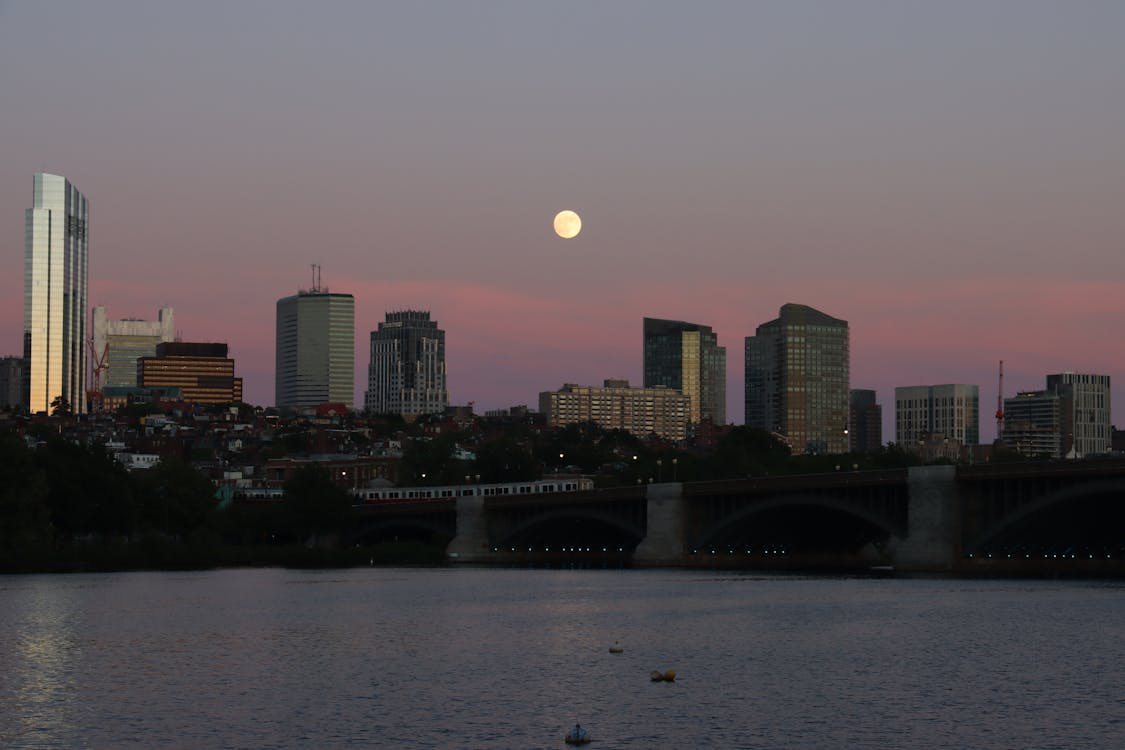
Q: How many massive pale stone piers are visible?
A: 3